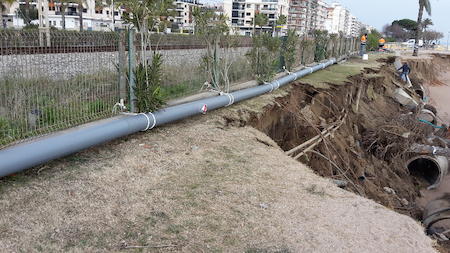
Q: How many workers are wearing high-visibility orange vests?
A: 2